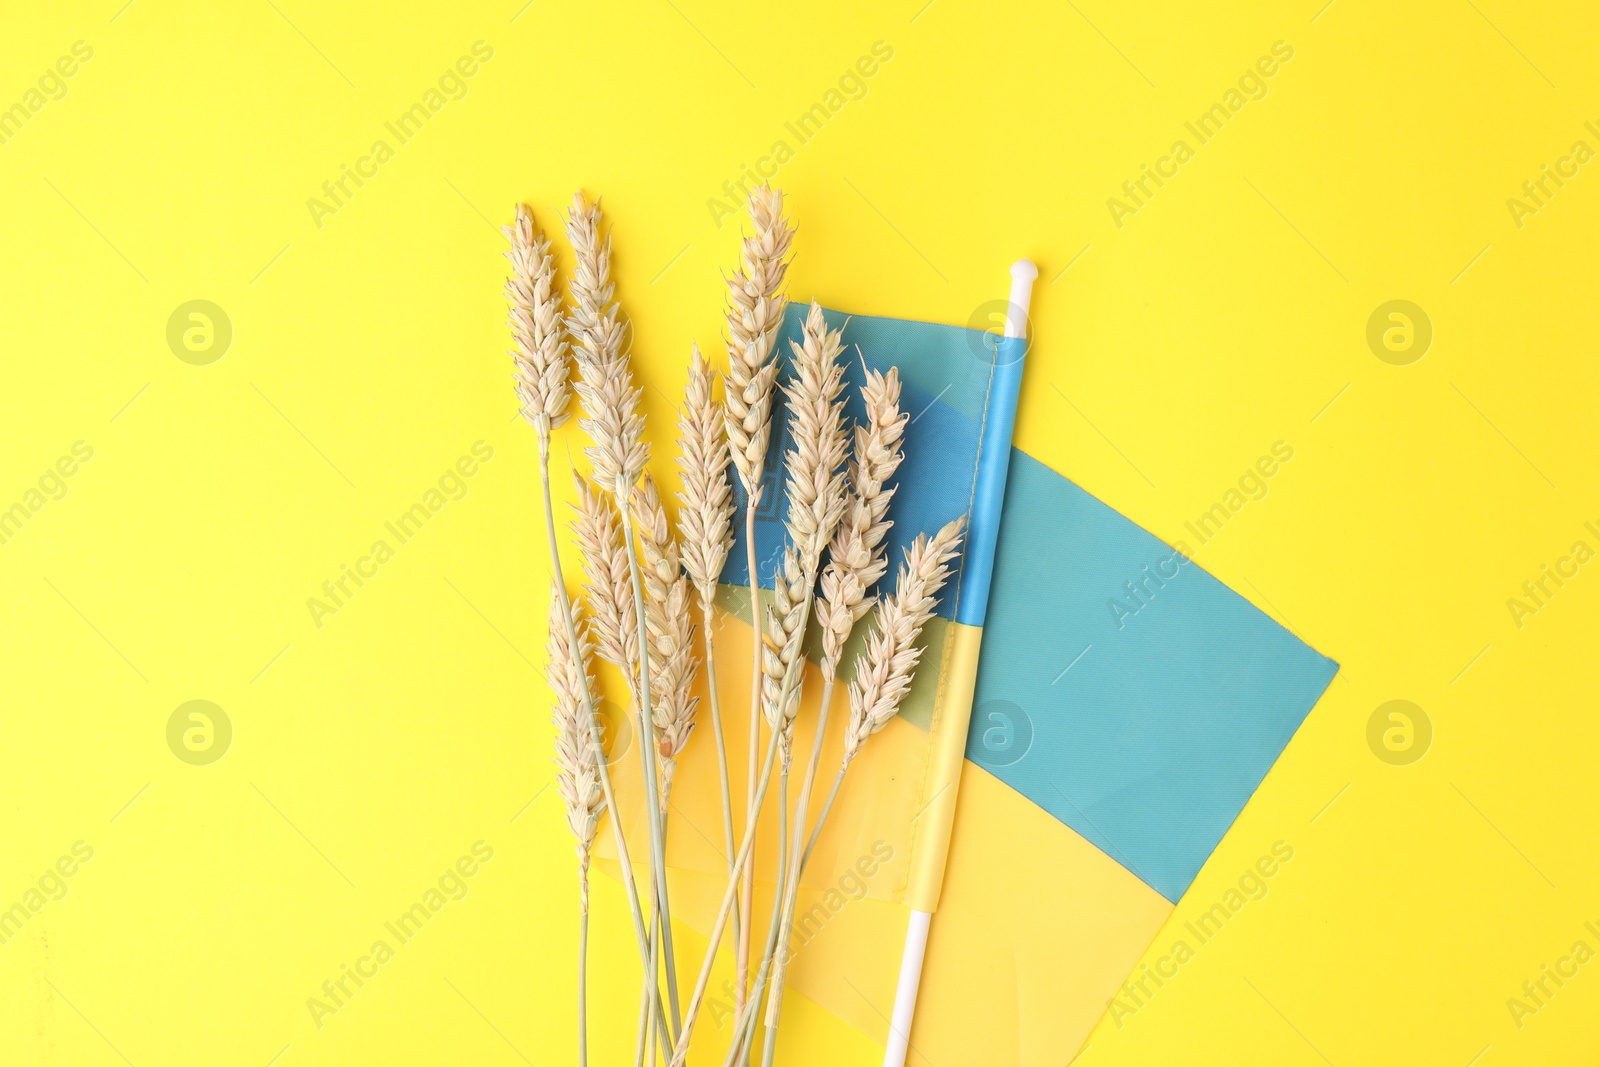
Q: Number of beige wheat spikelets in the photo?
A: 11